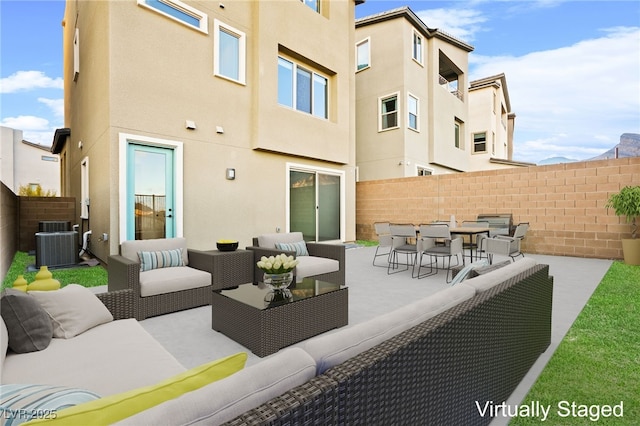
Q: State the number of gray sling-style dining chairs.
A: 6